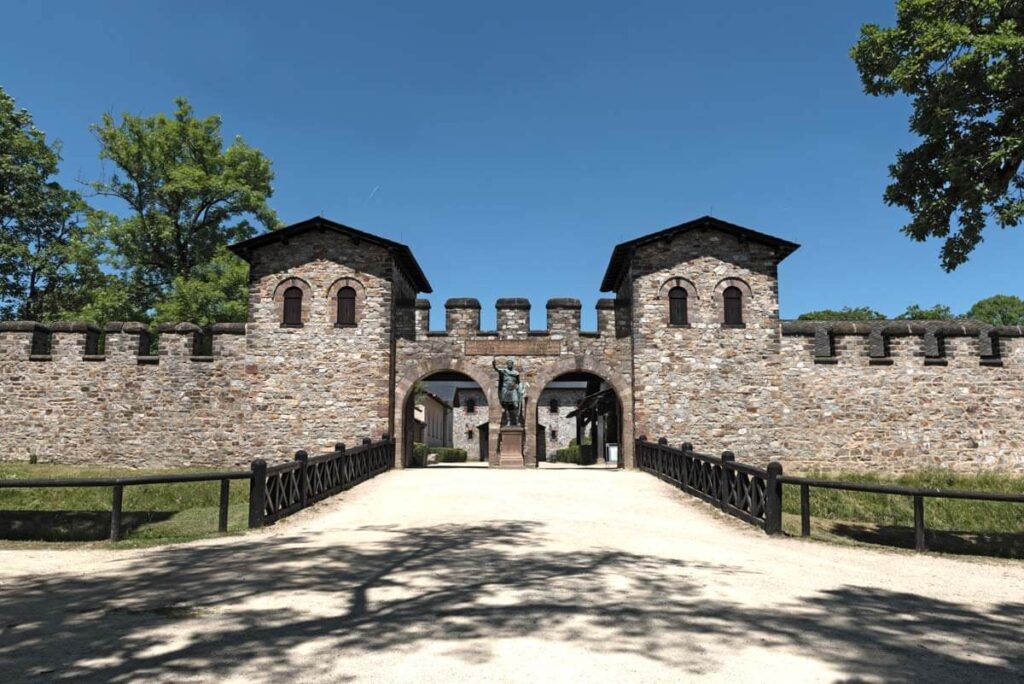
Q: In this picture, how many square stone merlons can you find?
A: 15